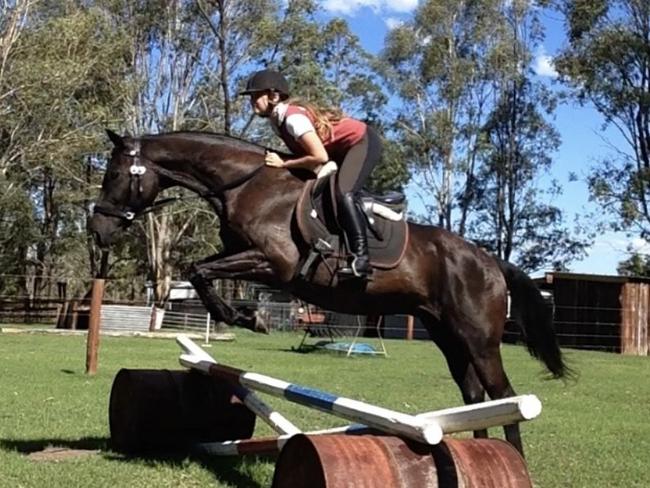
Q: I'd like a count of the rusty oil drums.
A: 2